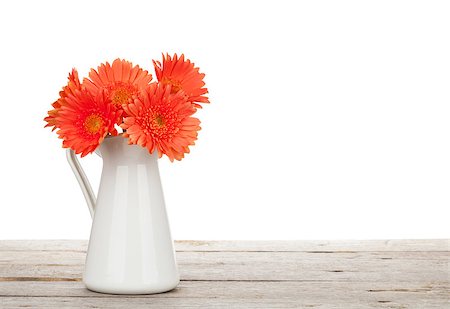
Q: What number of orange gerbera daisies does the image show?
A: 5